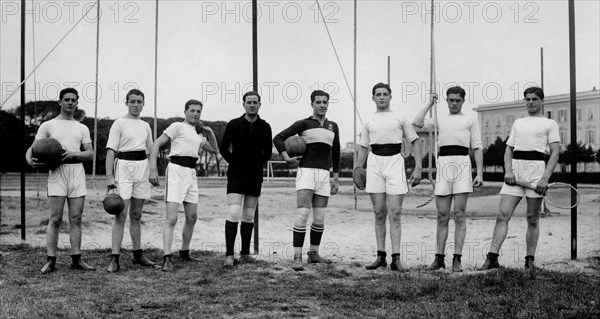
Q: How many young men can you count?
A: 8